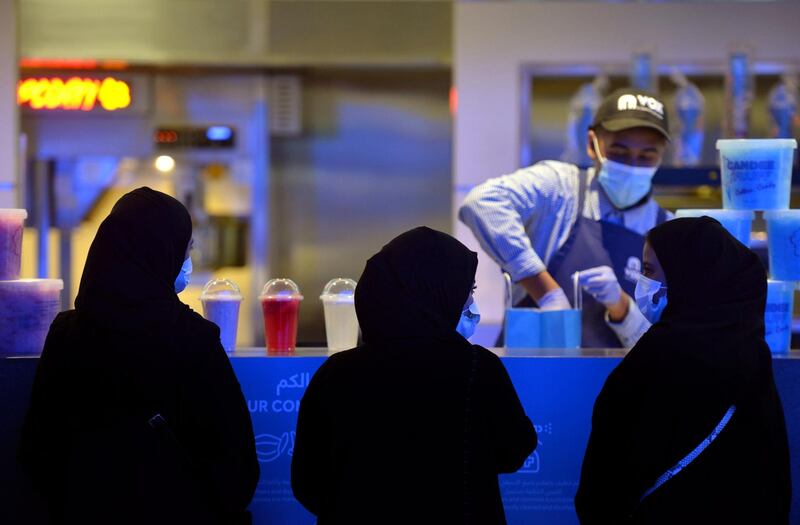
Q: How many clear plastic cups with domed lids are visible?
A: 3